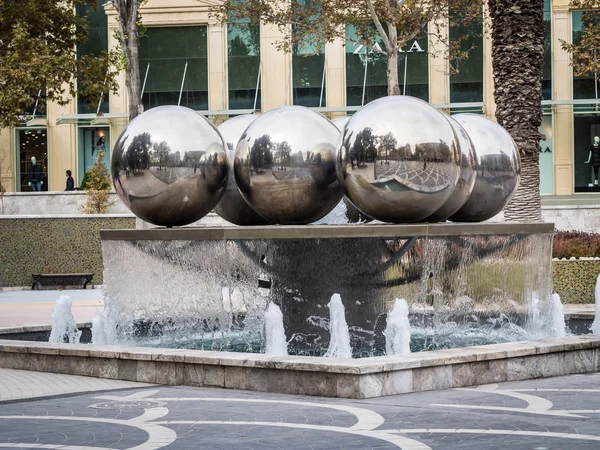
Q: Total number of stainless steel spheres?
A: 7